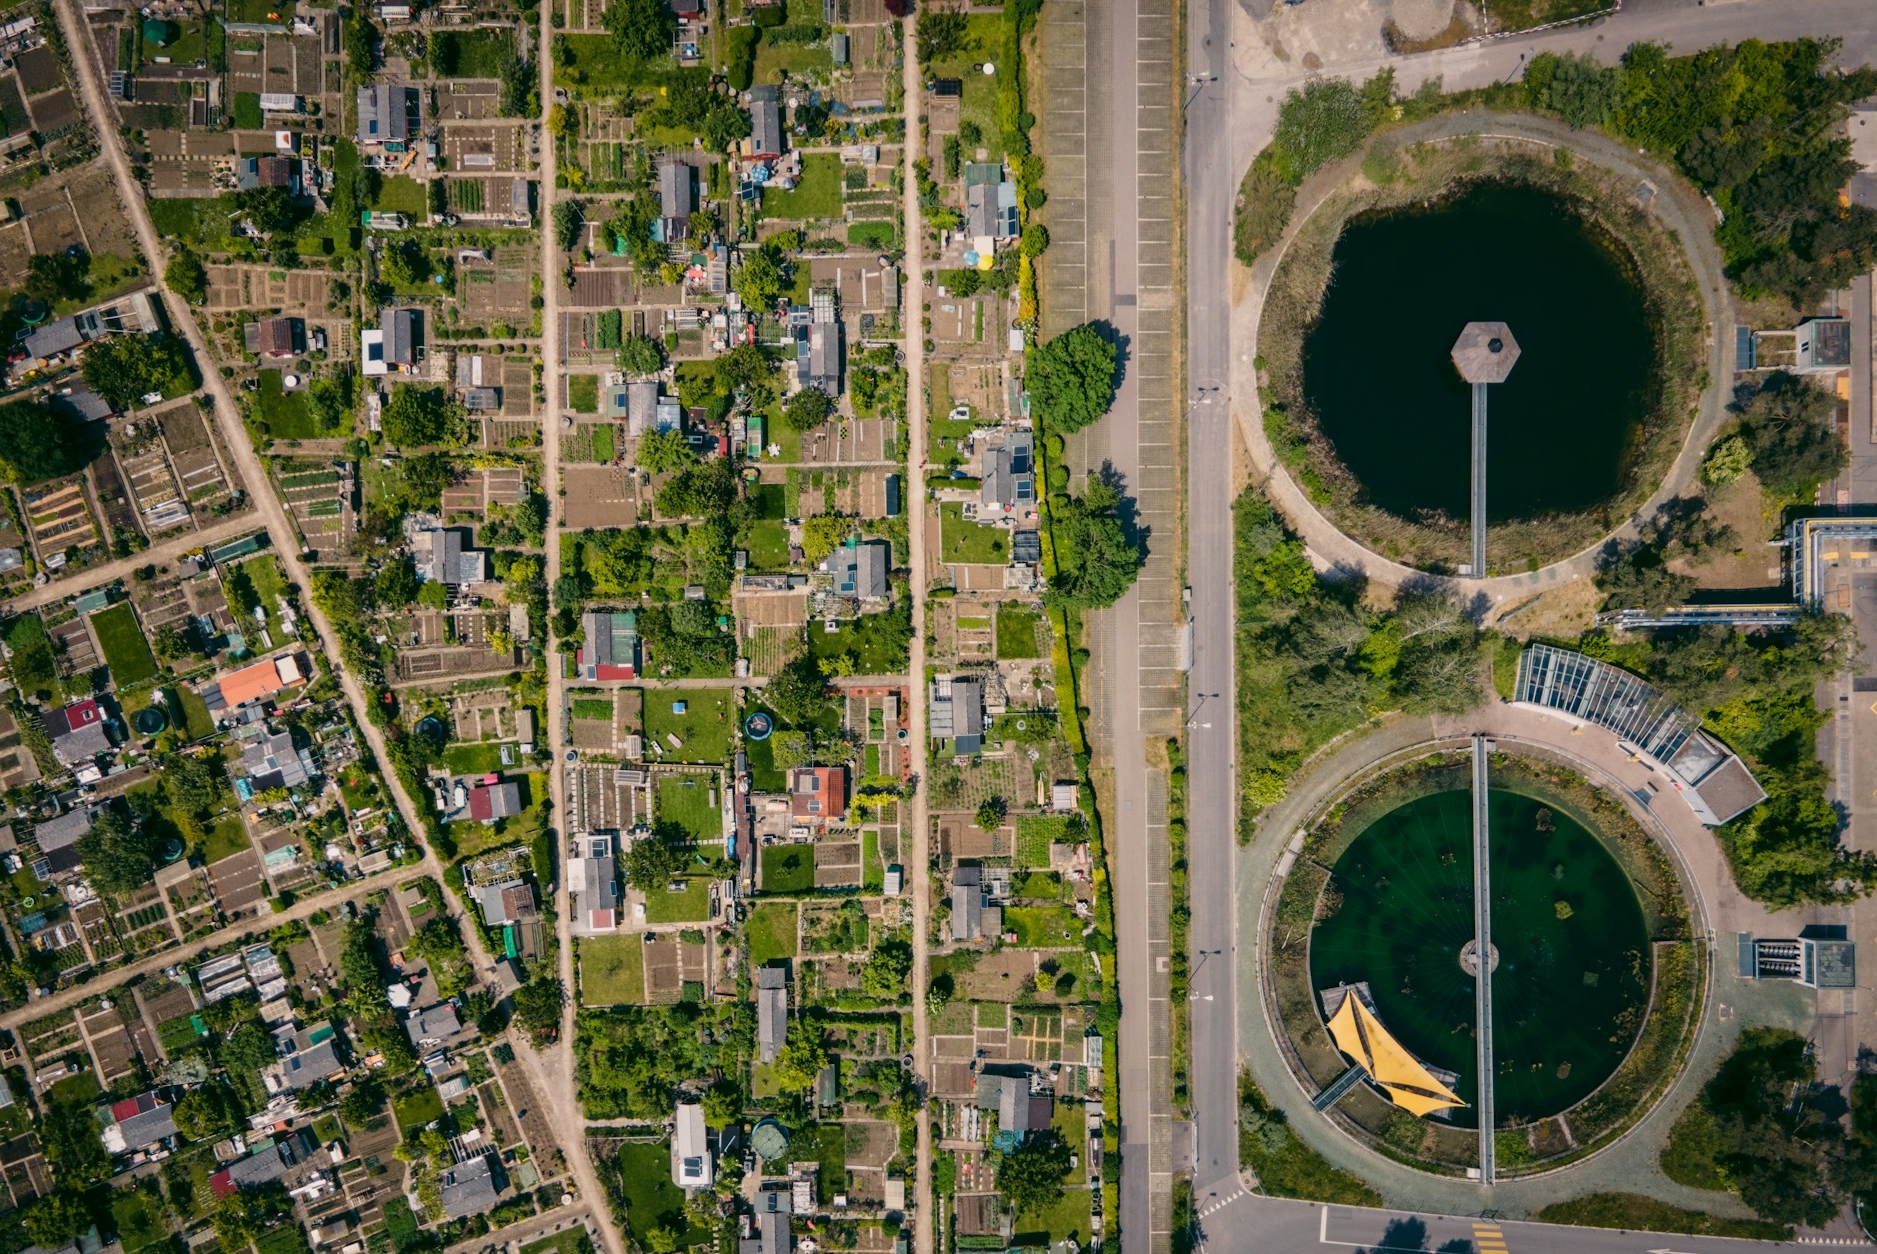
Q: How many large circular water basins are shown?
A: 2